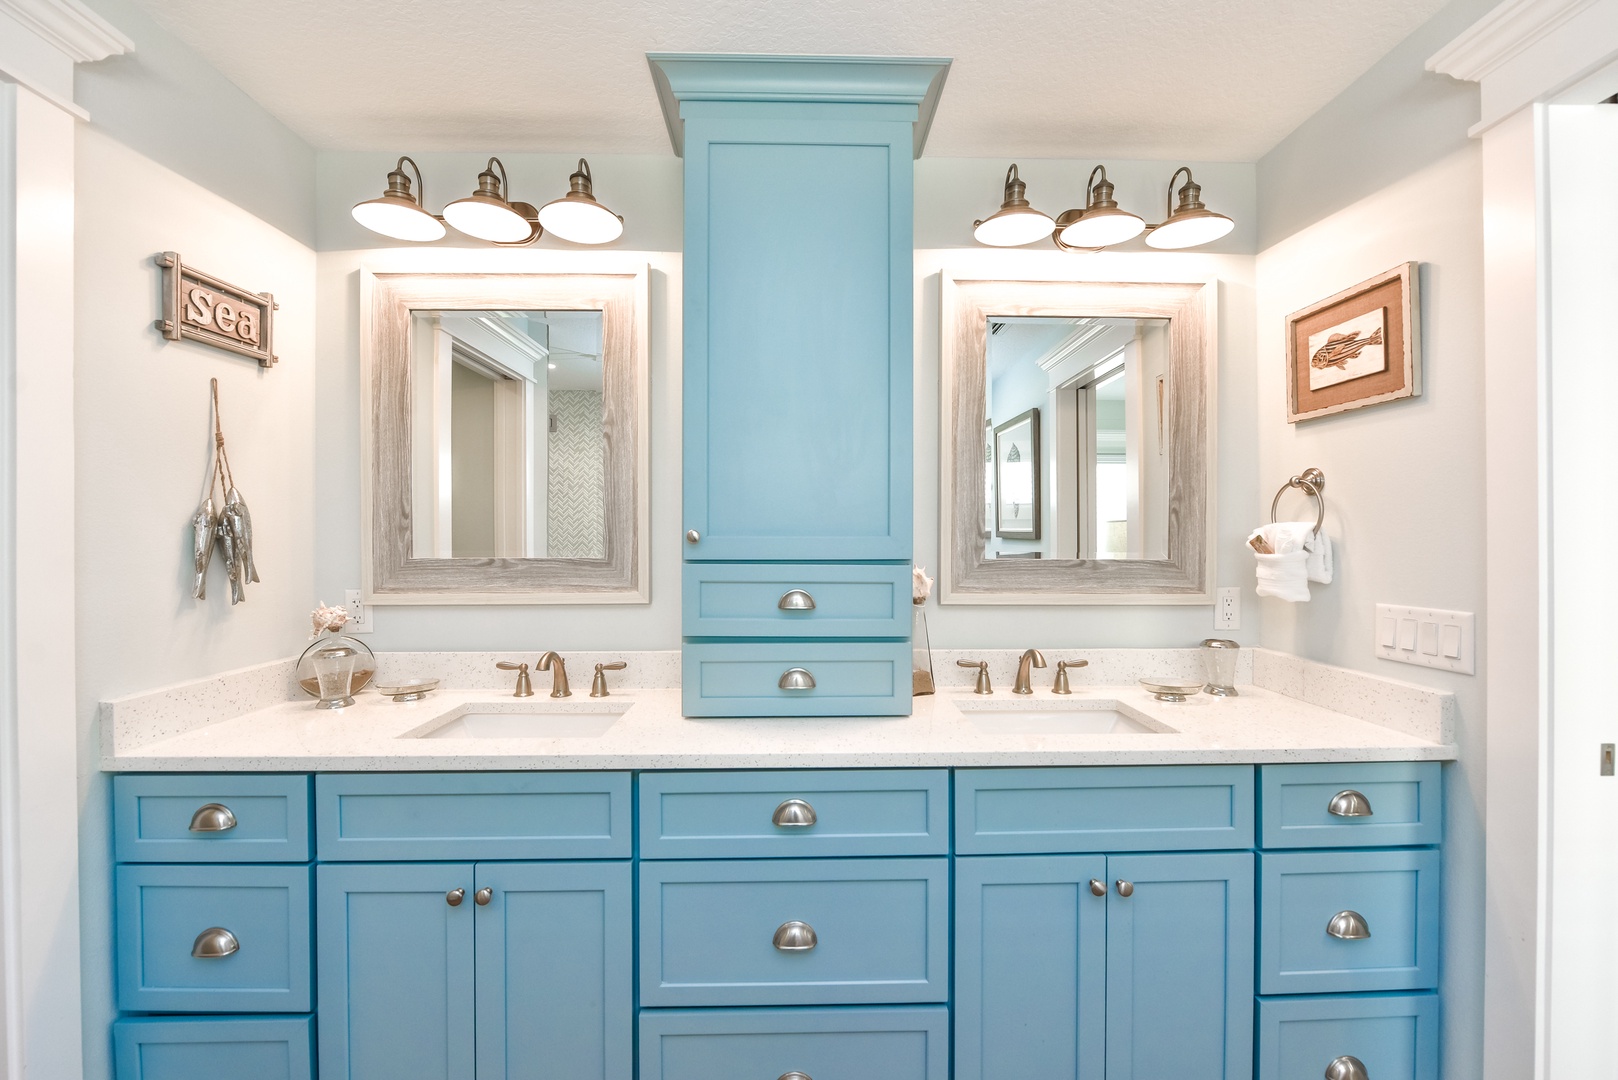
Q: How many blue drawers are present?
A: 11